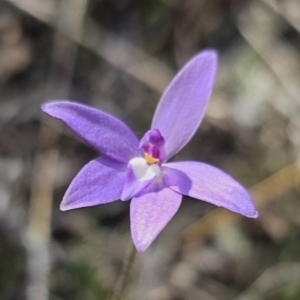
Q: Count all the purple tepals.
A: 5